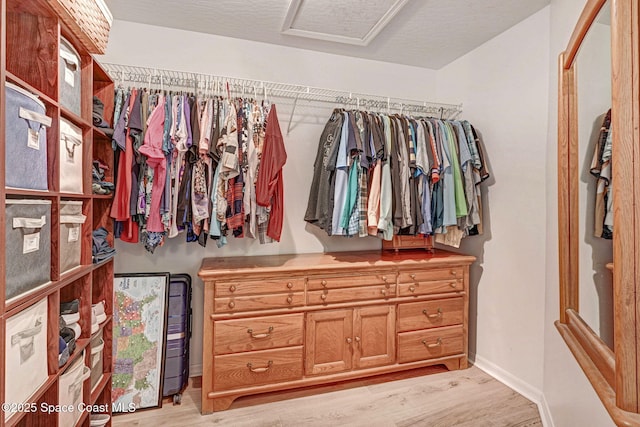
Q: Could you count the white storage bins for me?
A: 3